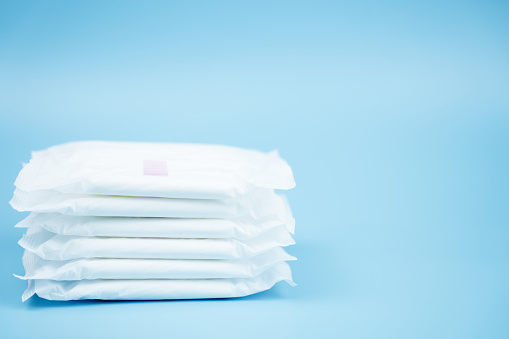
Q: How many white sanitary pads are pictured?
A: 6